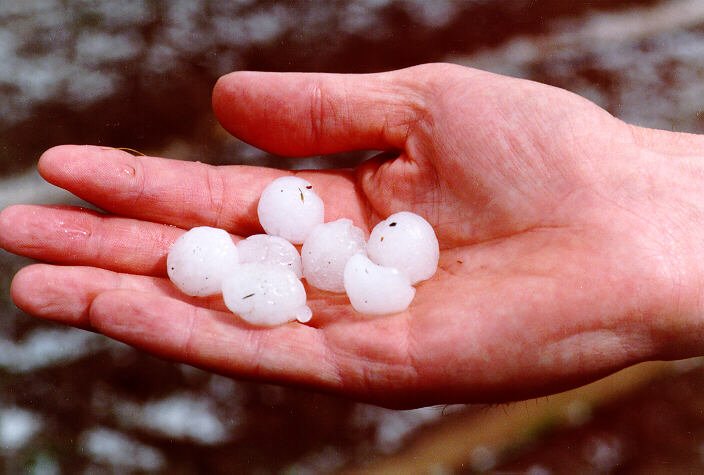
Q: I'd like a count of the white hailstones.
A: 7